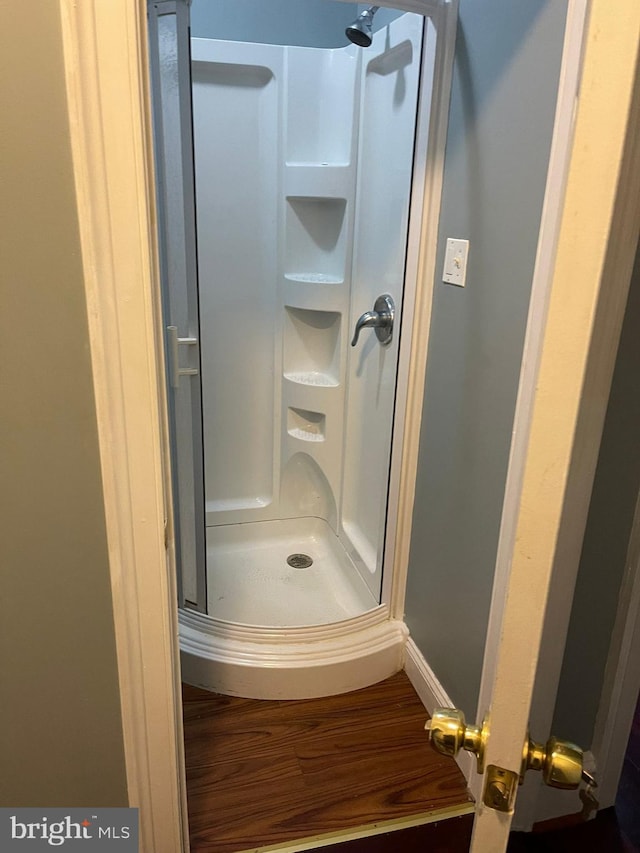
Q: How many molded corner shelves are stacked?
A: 4